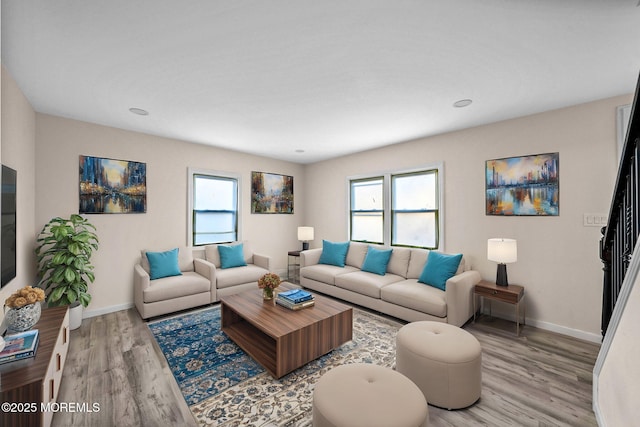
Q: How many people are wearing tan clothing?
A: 0